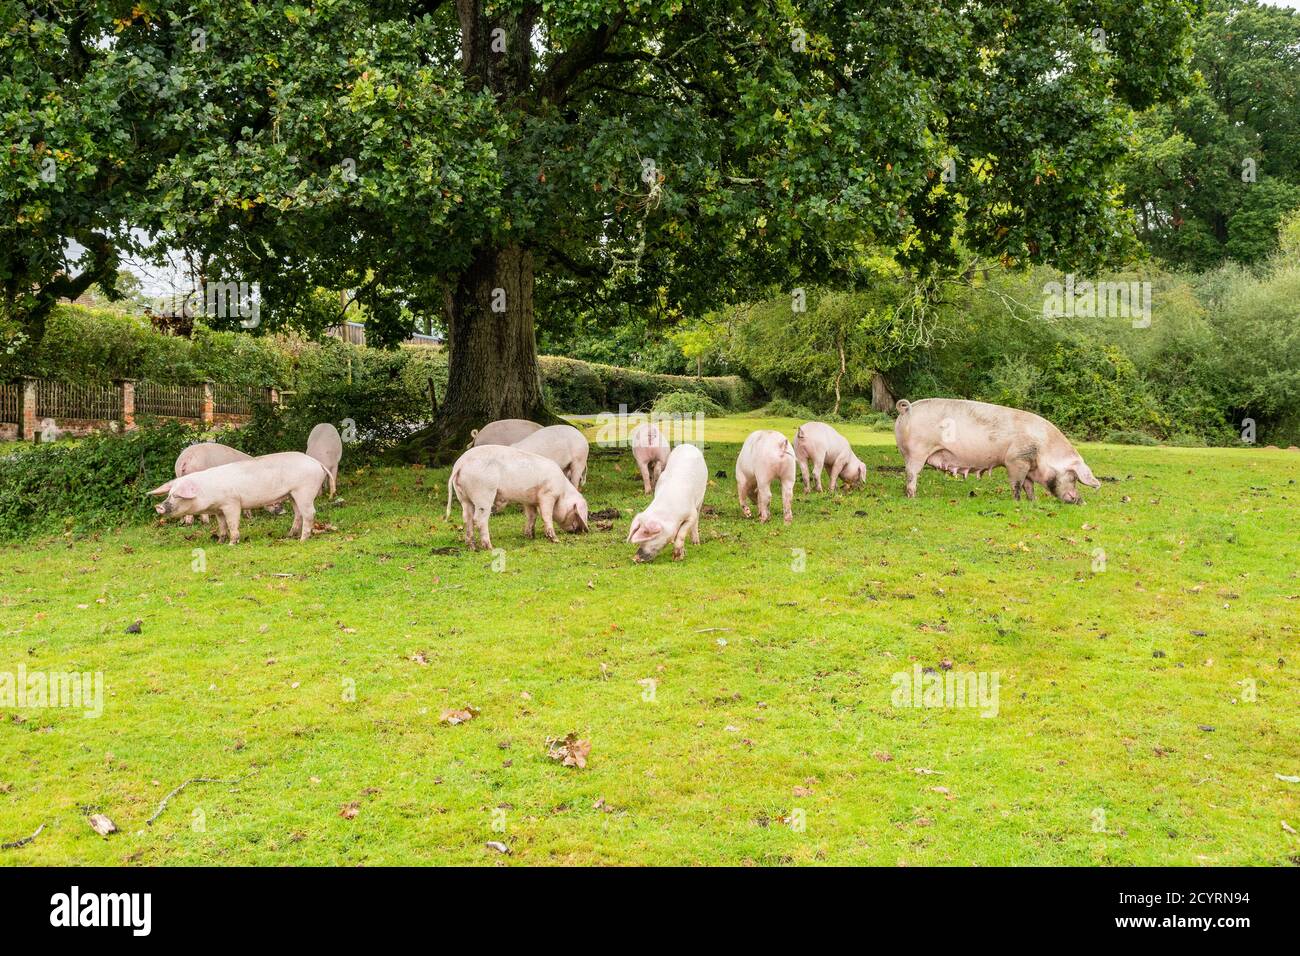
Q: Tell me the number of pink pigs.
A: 11